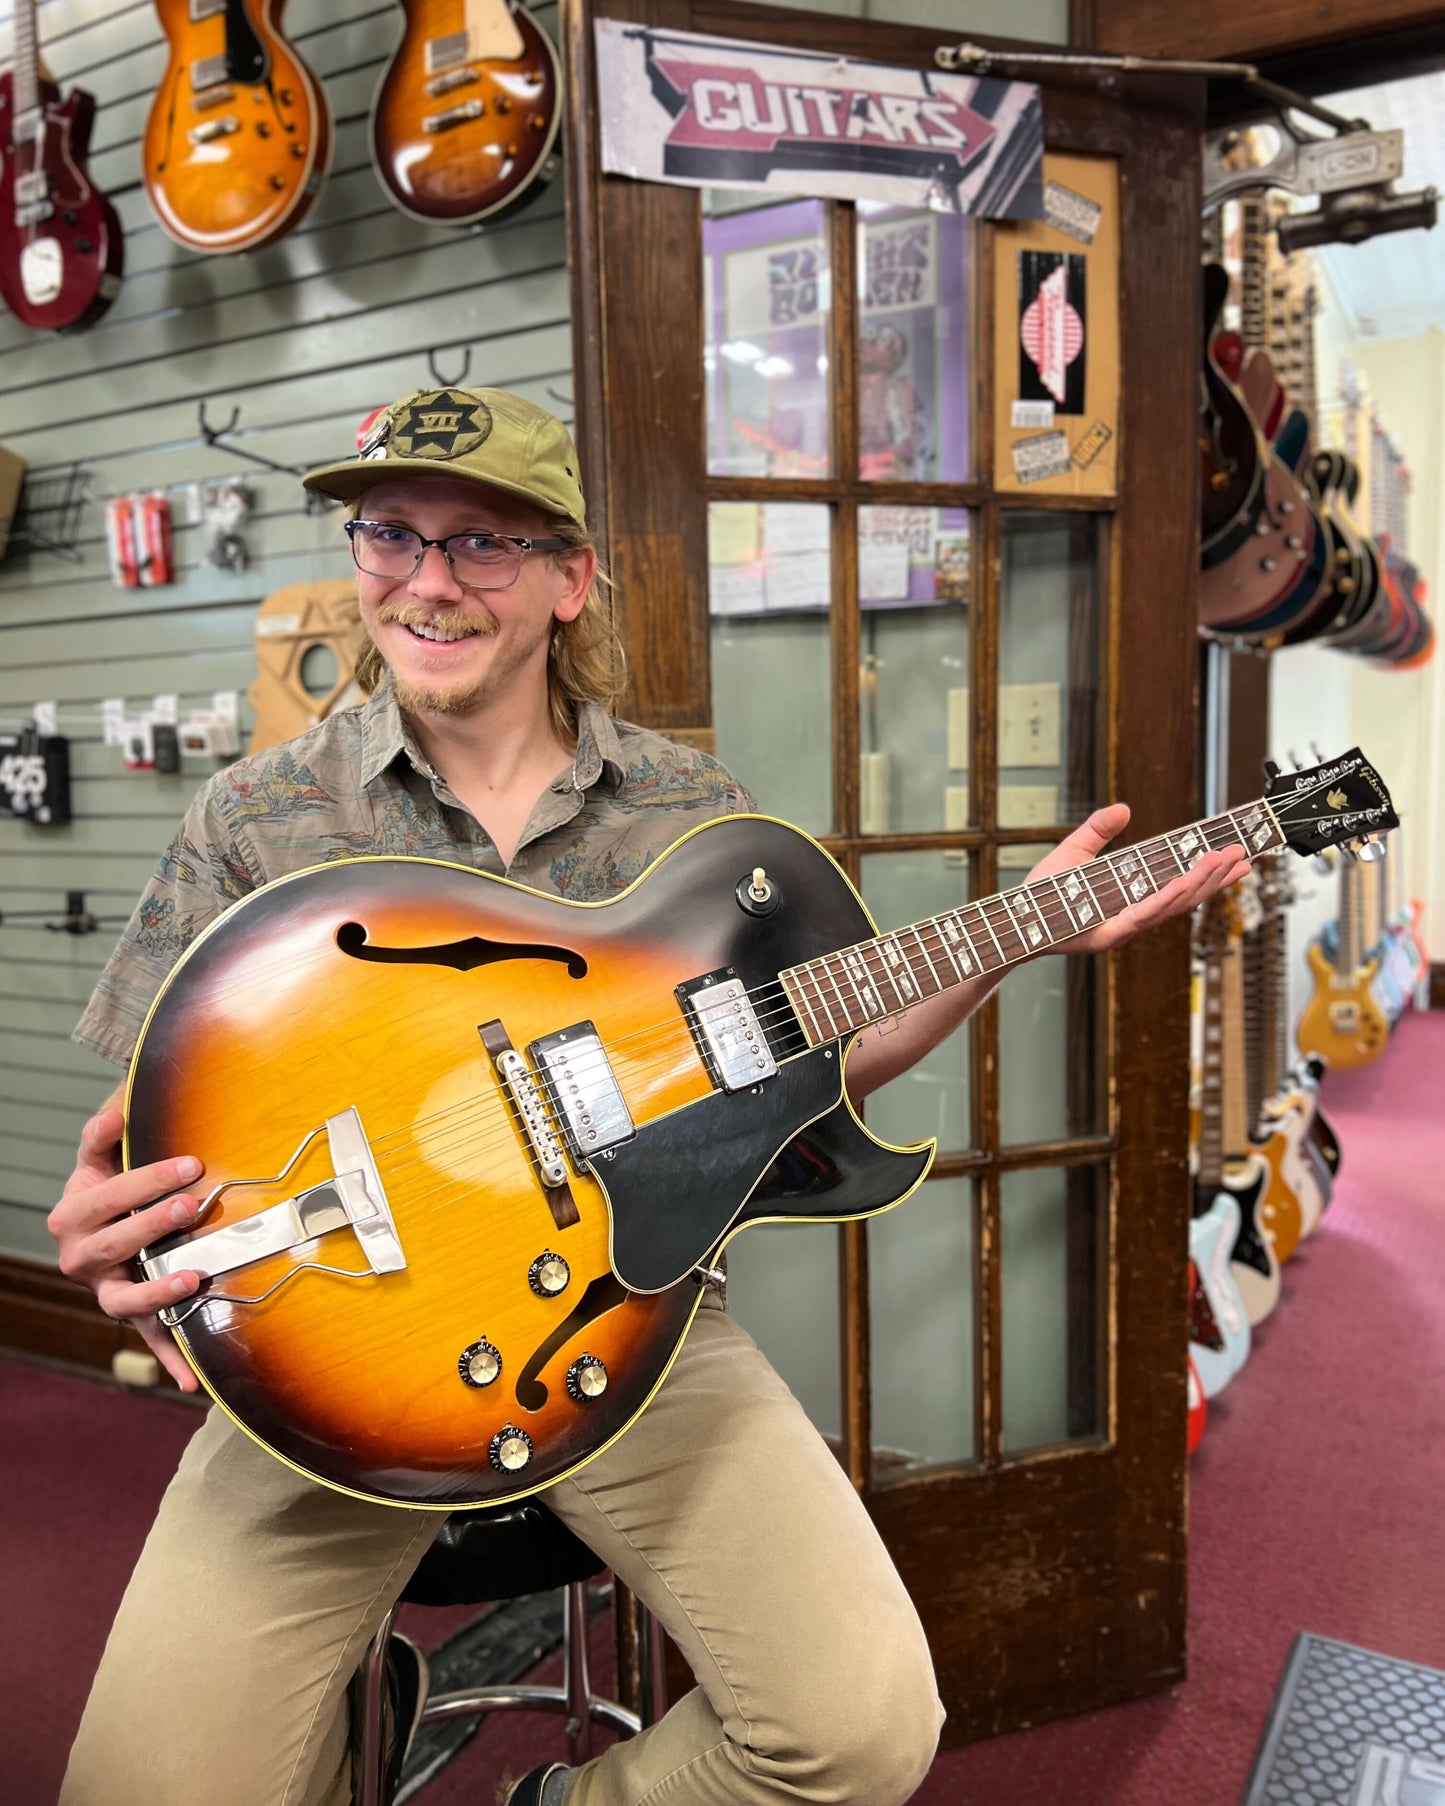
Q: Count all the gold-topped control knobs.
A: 4